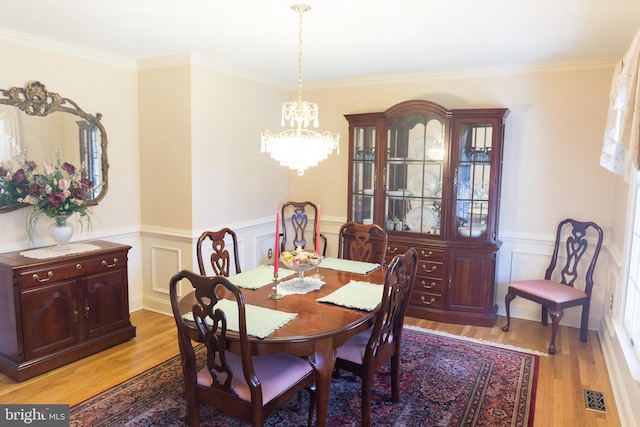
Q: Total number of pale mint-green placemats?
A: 4